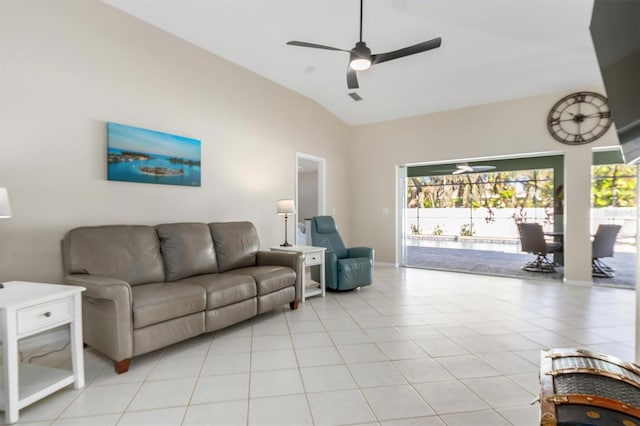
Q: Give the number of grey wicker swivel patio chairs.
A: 2